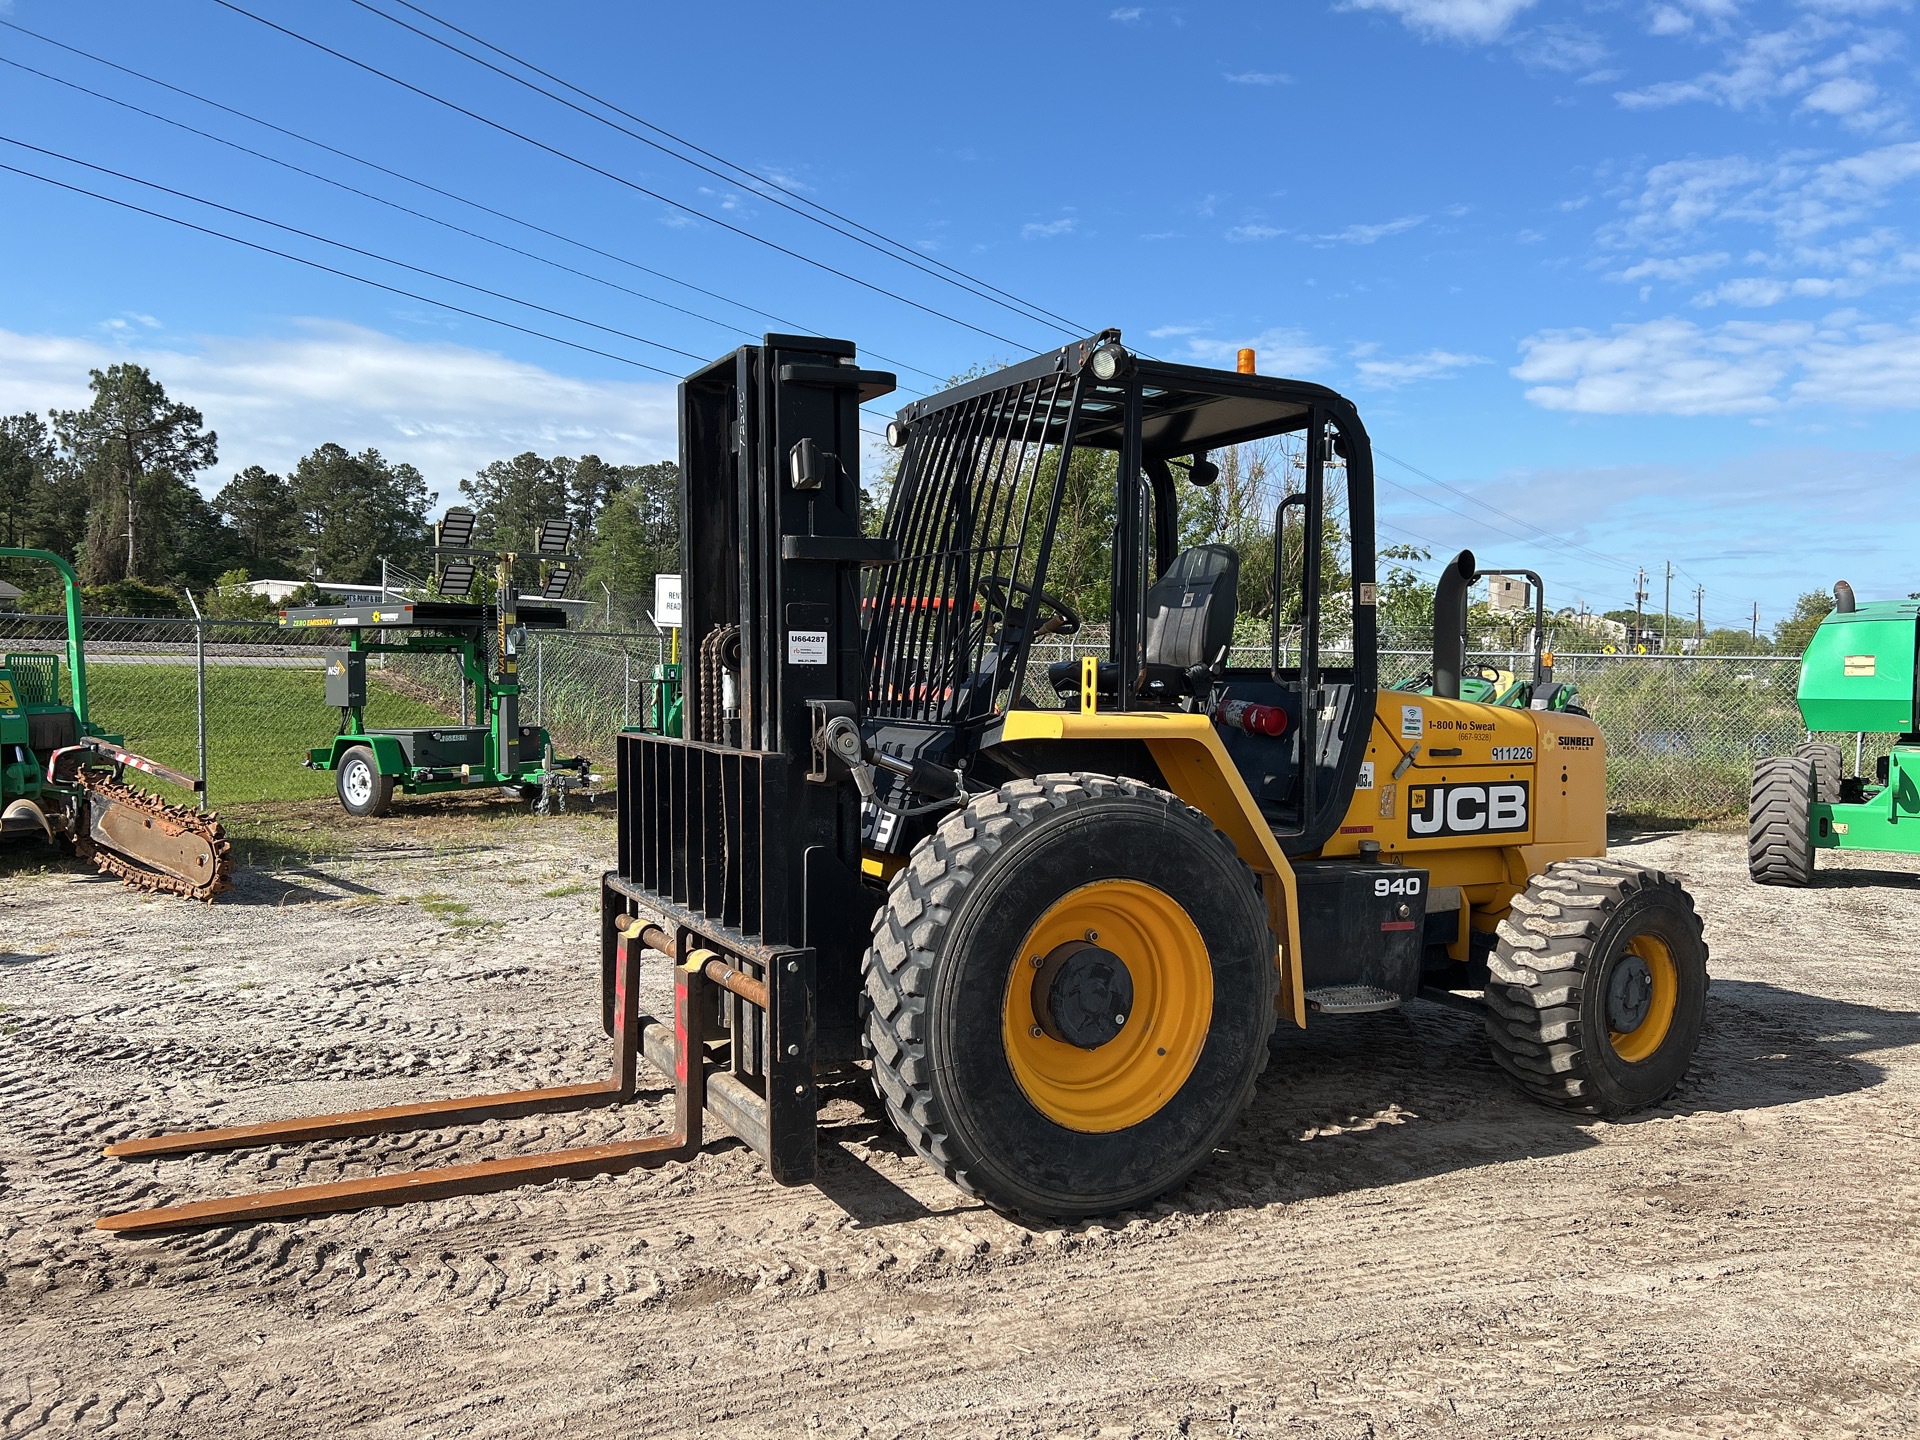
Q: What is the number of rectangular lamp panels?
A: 4